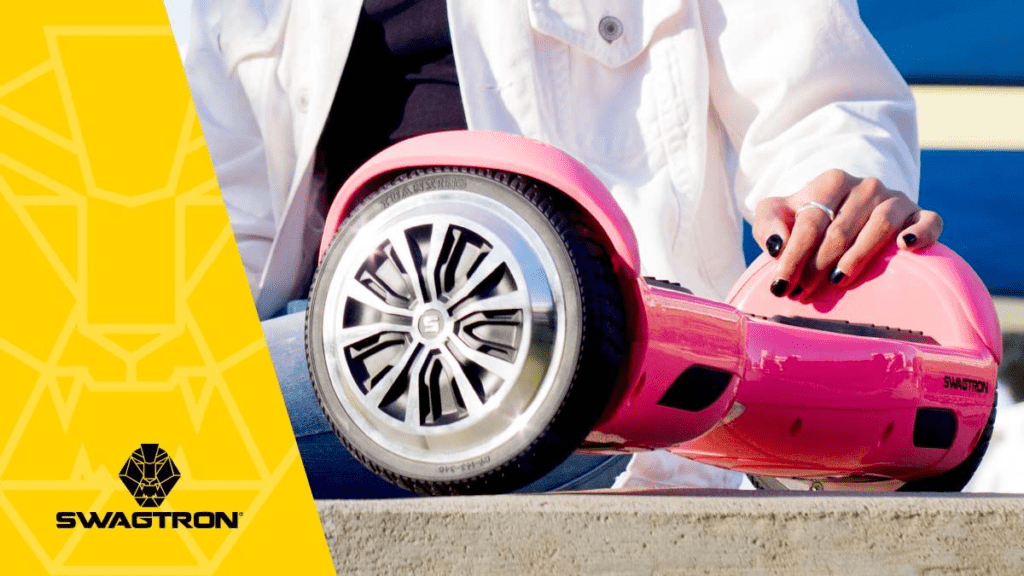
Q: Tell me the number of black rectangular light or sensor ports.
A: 2